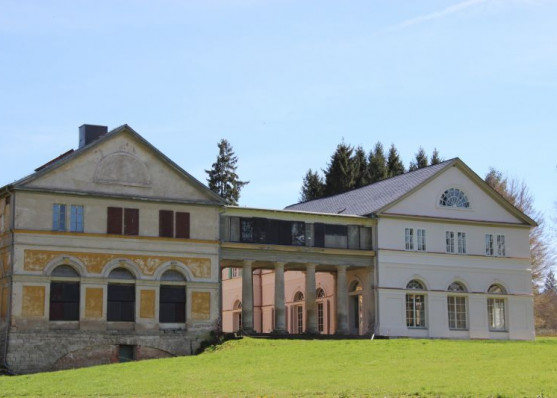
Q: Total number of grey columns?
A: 4